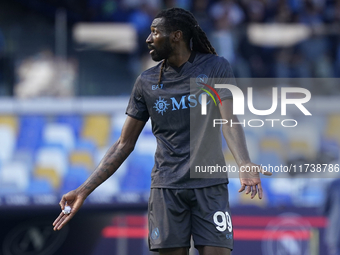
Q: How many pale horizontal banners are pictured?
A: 2